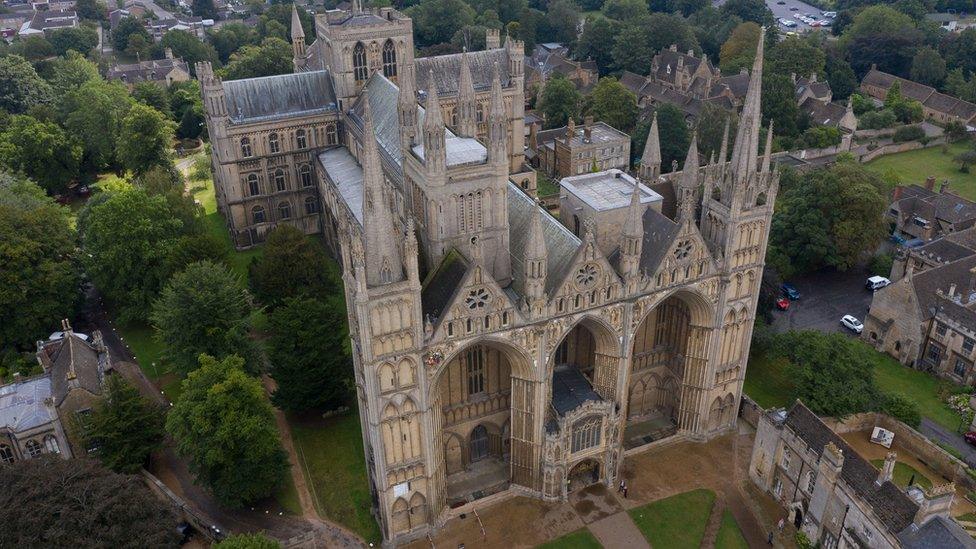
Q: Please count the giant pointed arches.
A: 3